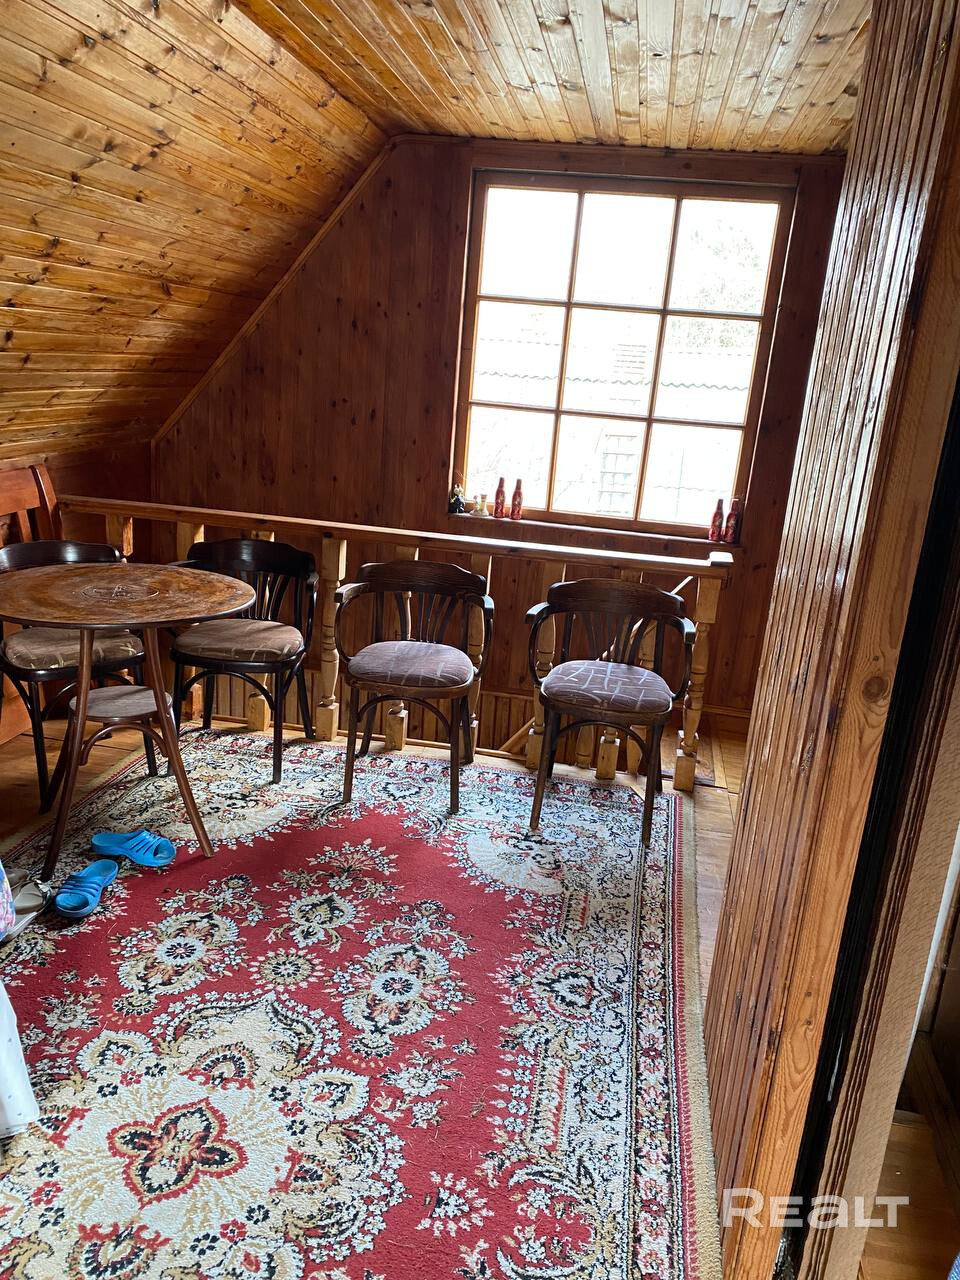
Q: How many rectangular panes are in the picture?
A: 9